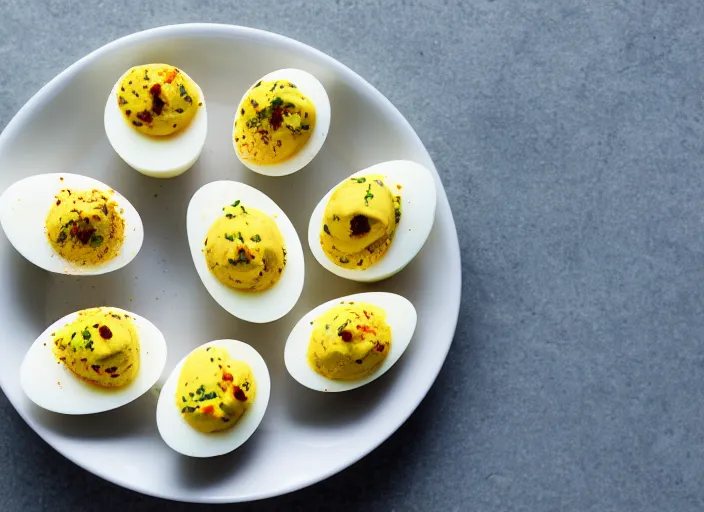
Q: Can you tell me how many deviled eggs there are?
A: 8